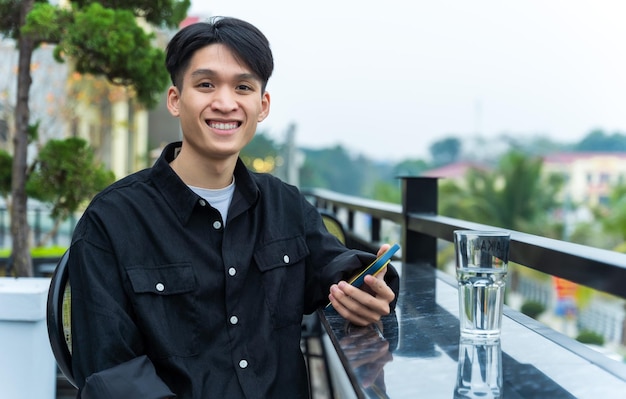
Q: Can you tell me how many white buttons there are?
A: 7